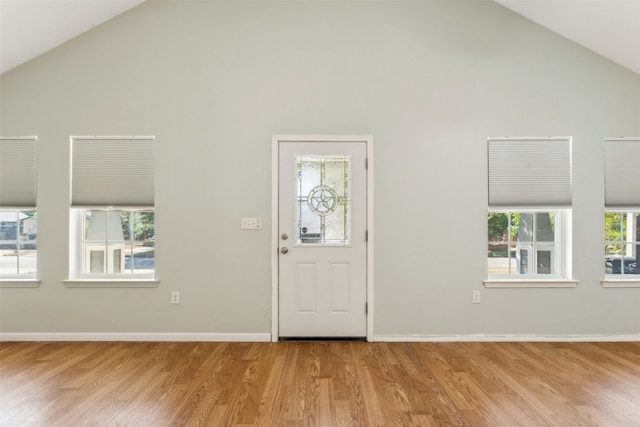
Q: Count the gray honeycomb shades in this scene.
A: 4